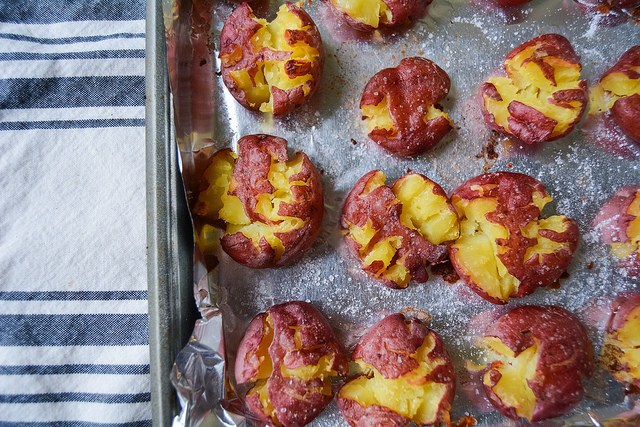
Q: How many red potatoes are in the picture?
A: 15